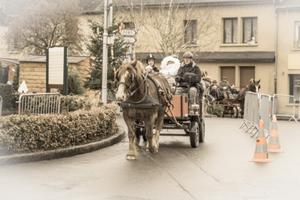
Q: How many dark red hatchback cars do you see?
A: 0